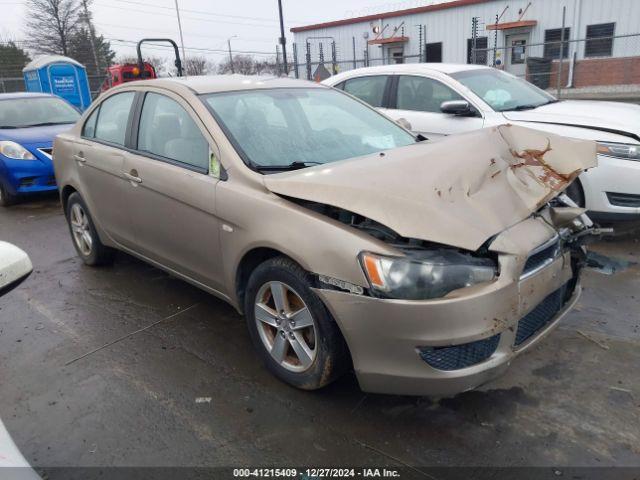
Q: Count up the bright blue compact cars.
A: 1